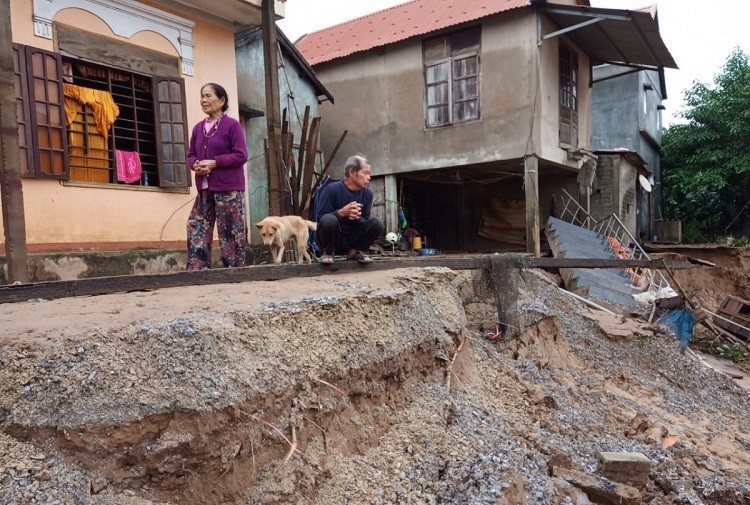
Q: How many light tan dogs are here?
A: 1